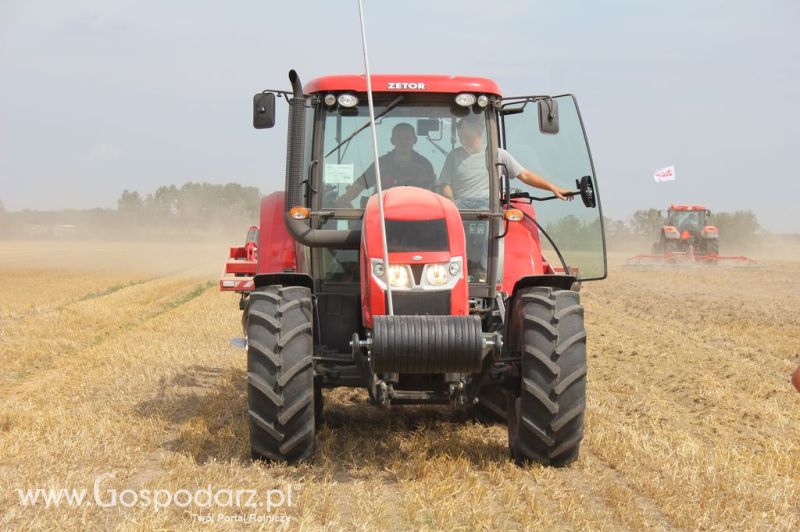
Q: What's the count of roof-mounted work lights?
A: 4